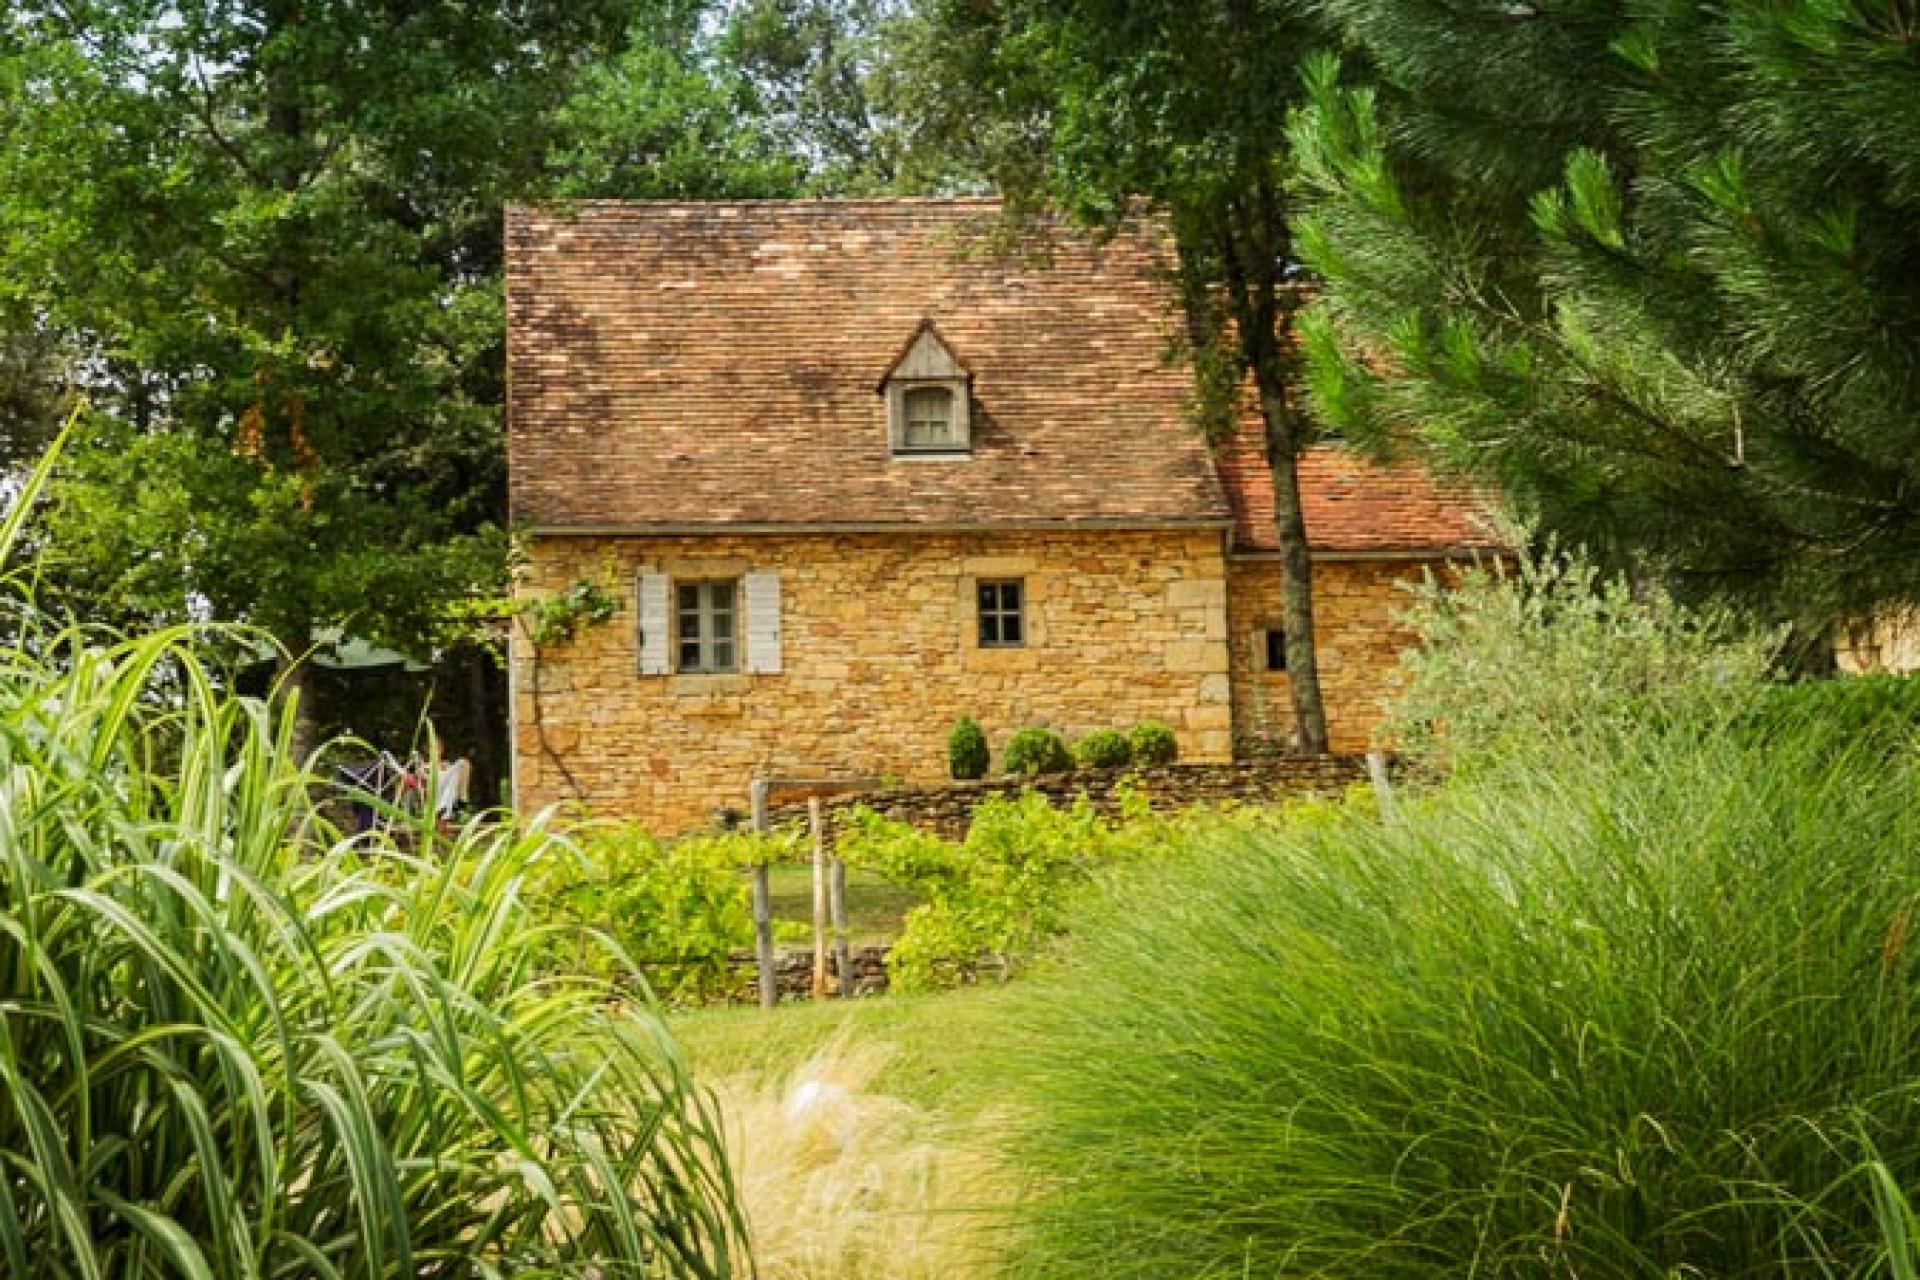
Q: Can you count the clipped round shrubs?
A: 4